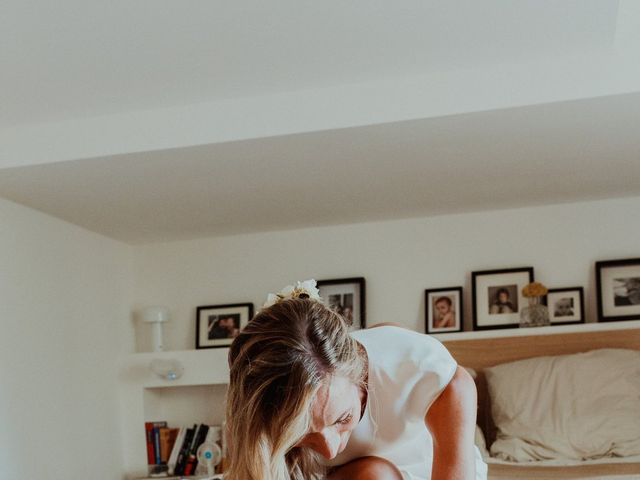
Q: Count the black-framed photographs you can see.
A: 6